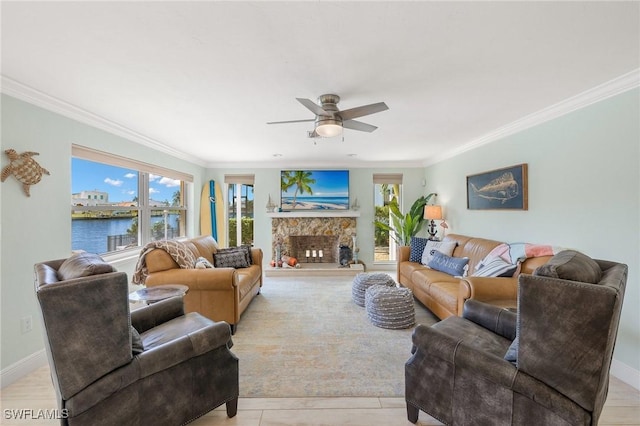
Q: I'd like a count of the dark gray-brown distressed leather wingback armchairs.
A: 2